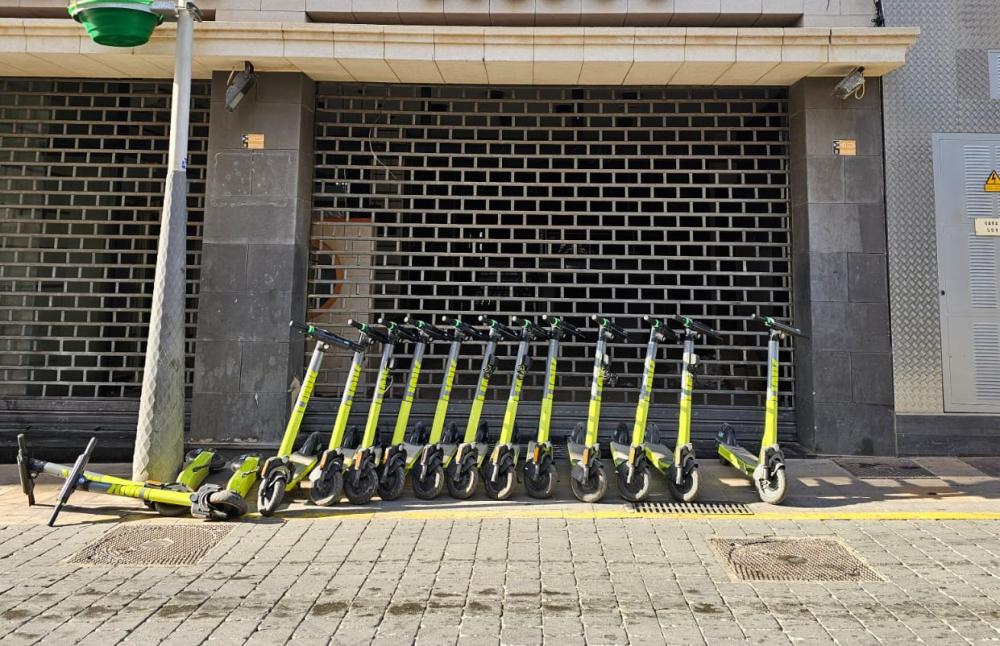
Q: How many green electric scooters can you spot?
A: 14